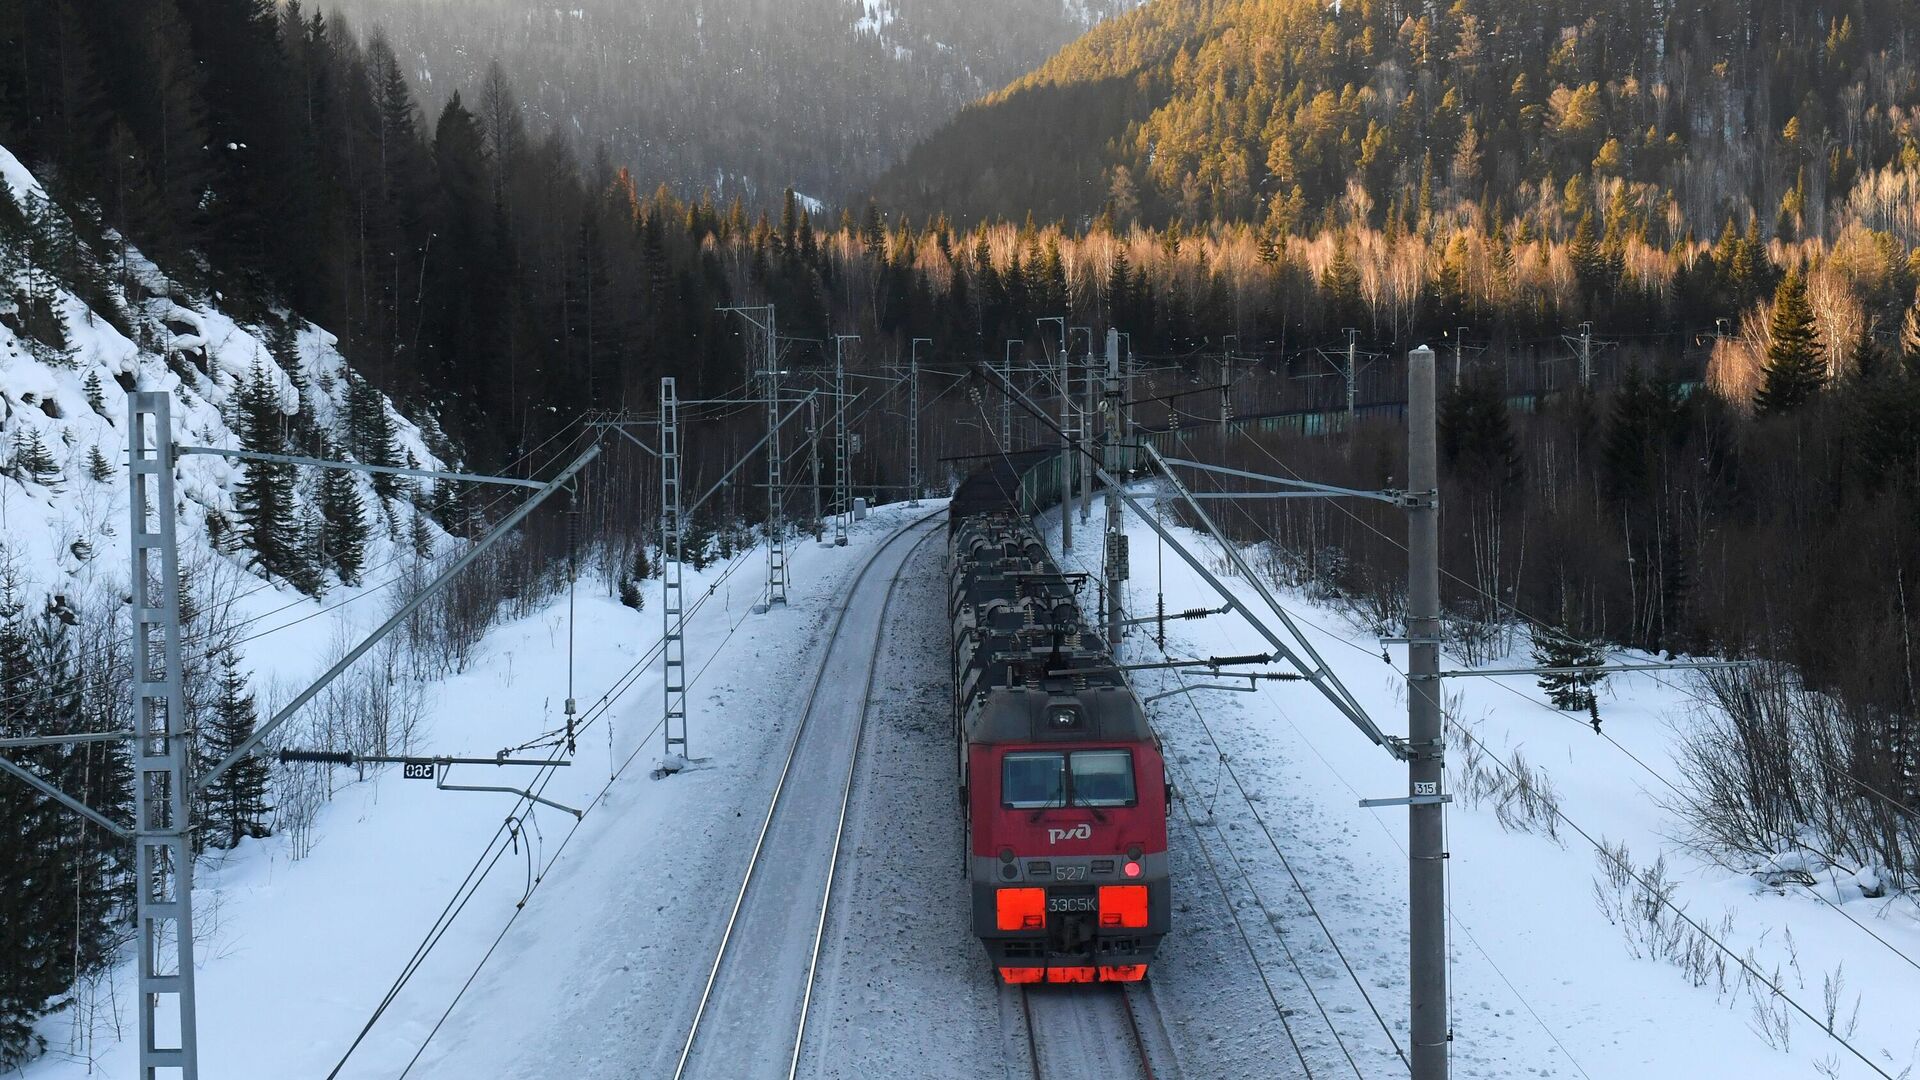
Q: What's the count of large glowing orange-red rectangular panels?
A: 2